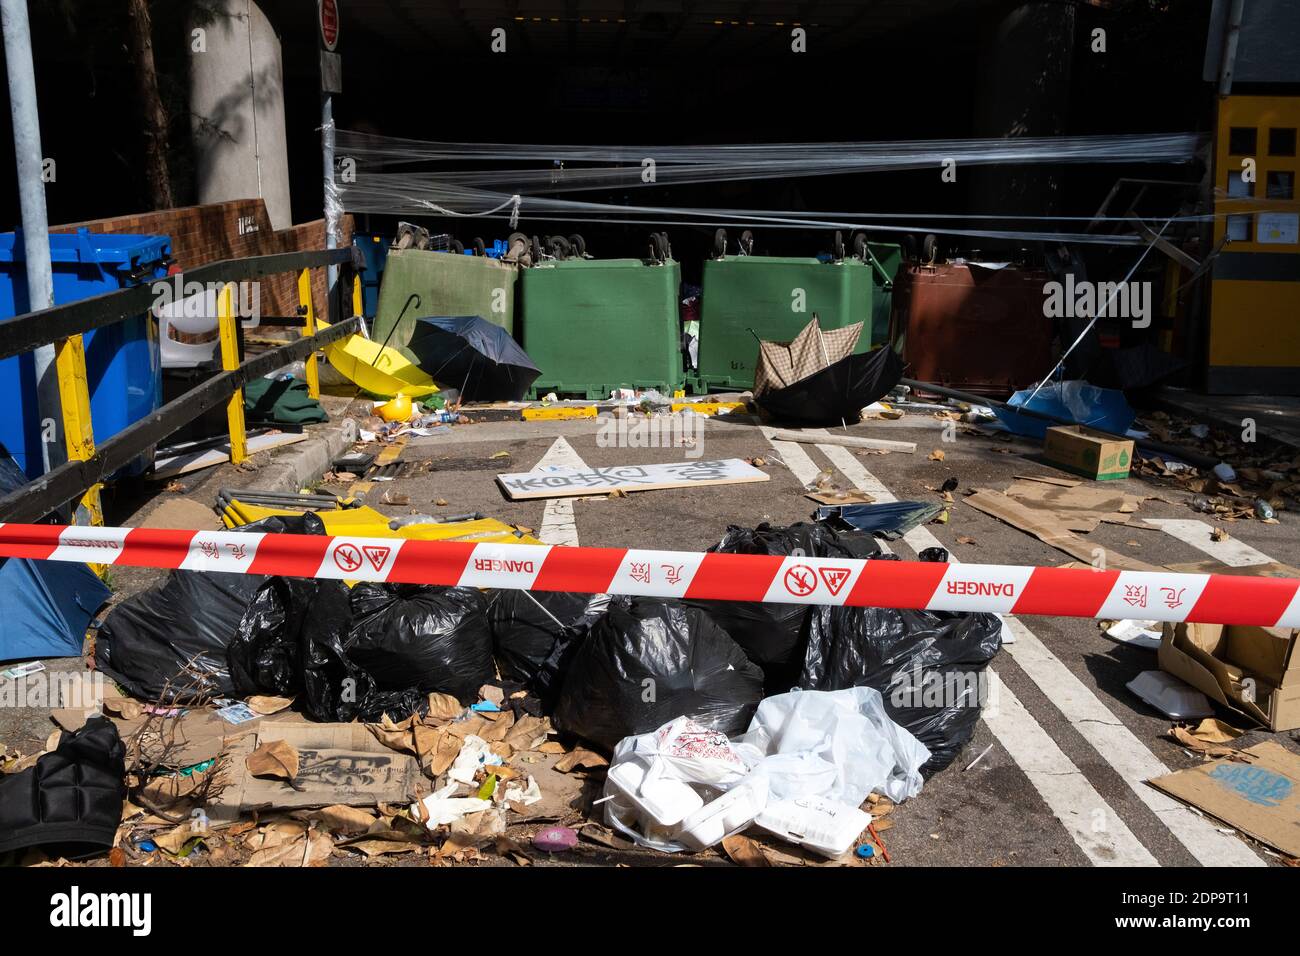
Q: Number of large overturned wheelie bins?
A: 4